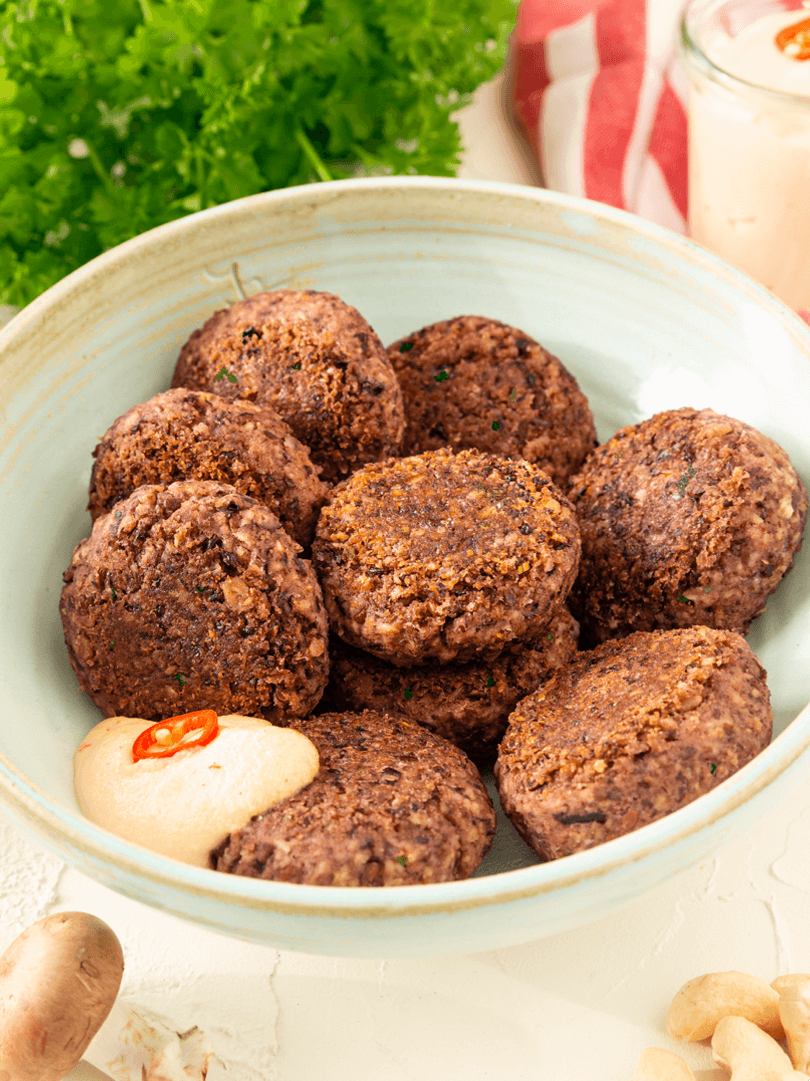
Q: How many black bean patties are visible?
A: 9